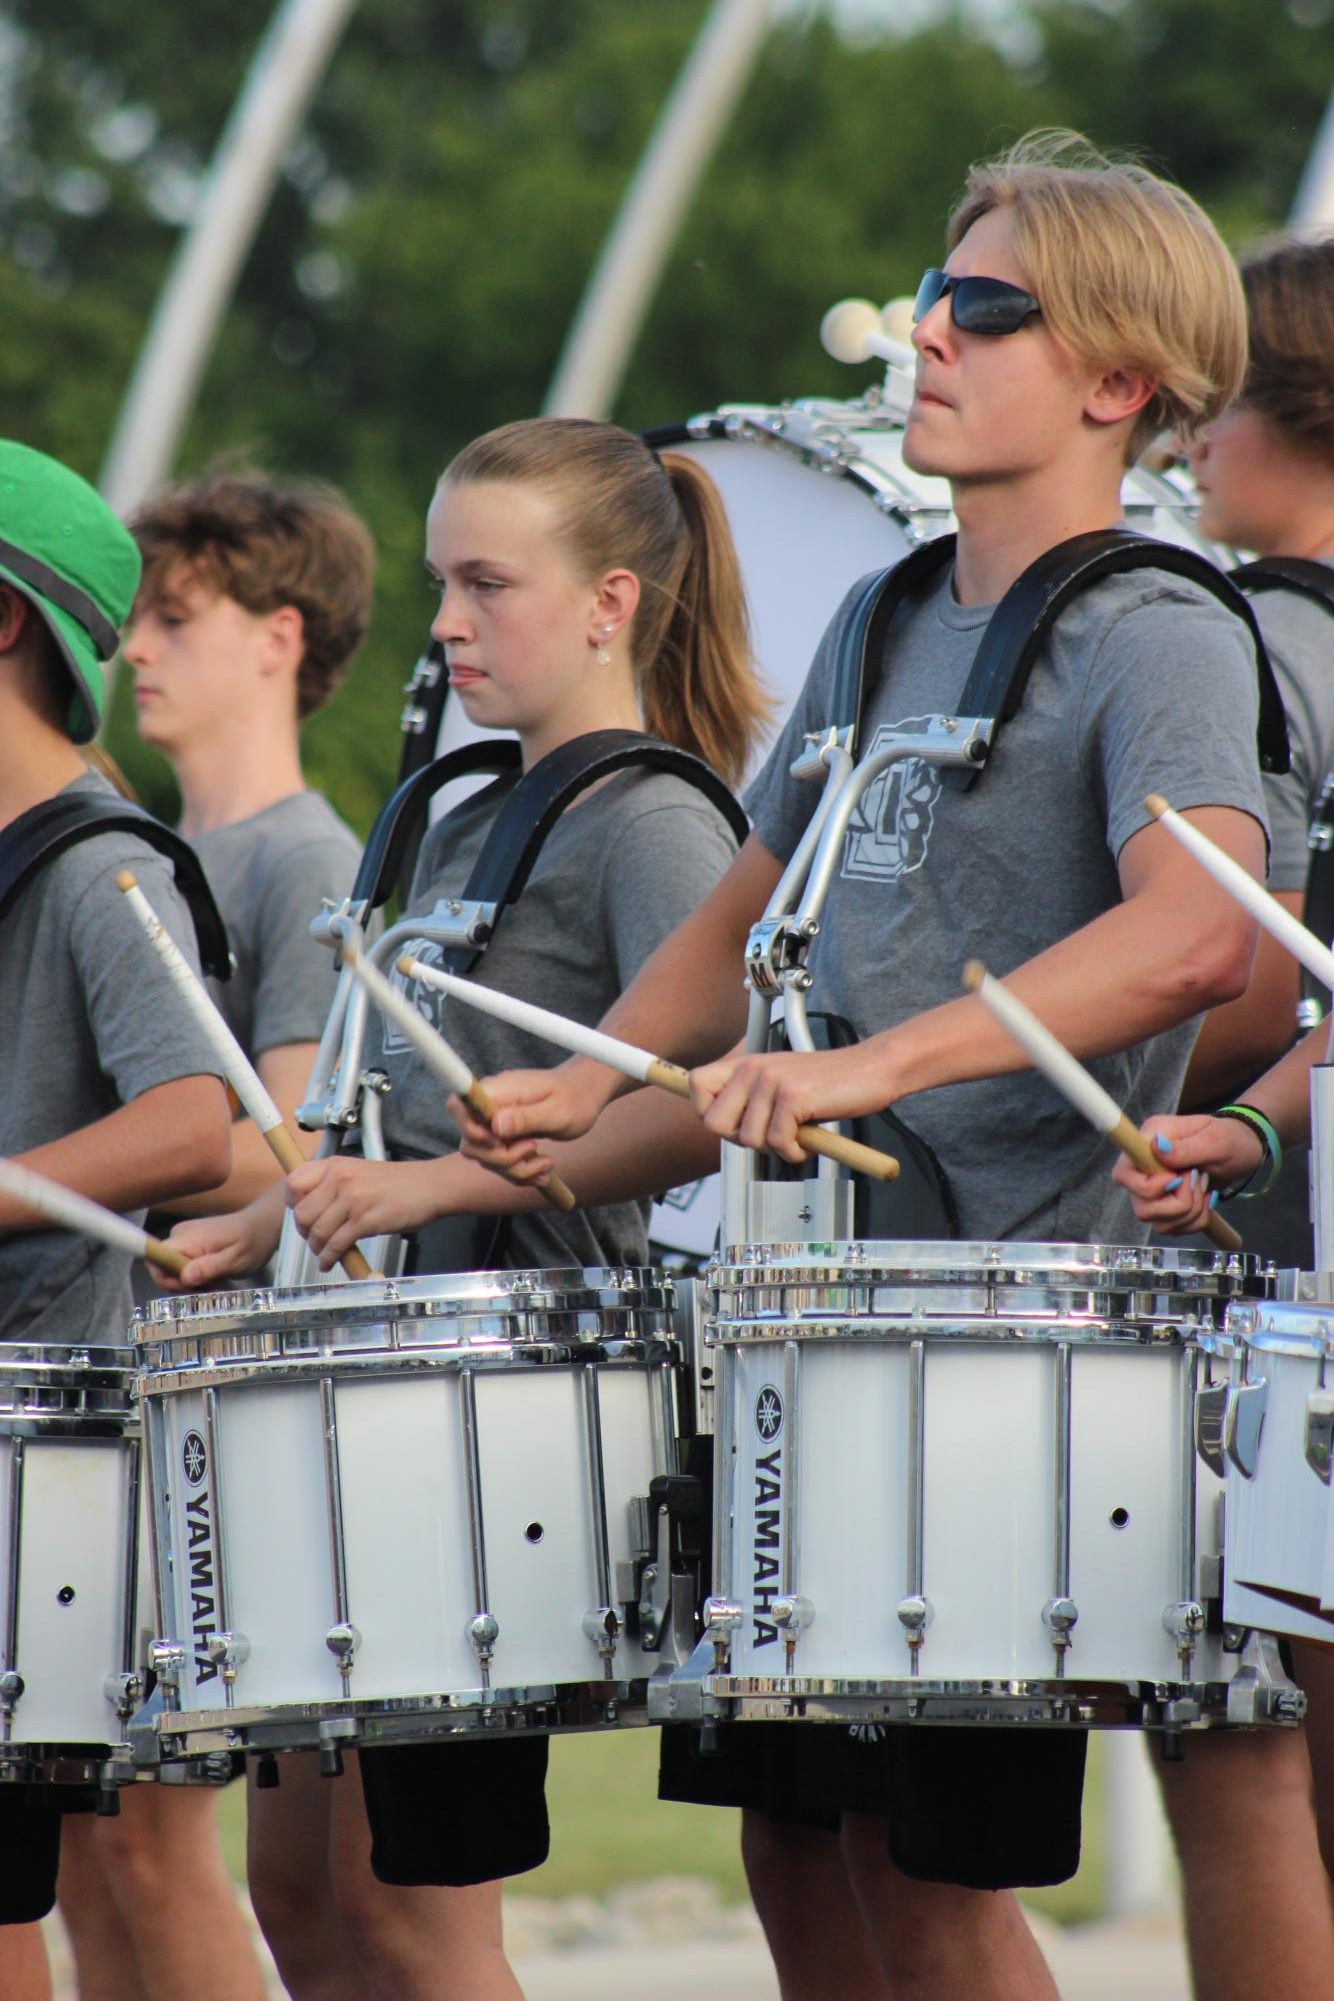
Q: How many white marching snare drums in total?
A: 3